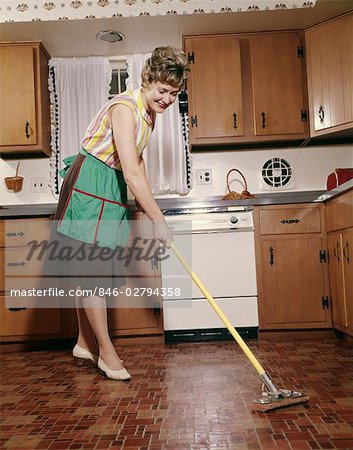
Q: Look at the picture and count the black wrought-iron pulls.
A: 11